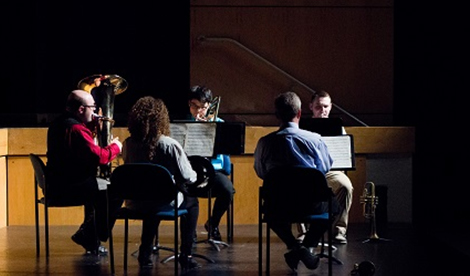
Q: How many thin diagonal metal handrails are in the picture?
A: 1